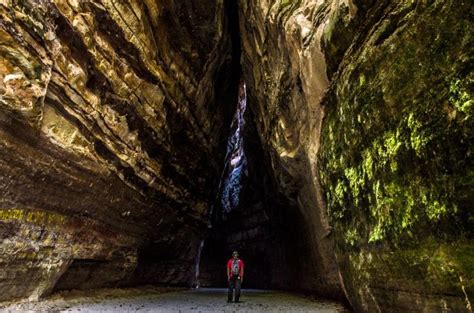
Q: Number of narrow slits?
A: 1